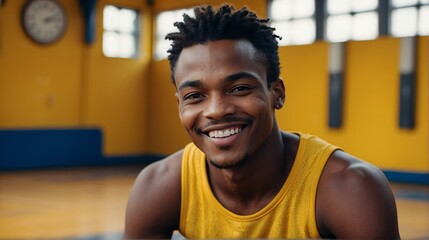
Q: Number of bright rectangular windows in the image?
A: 5